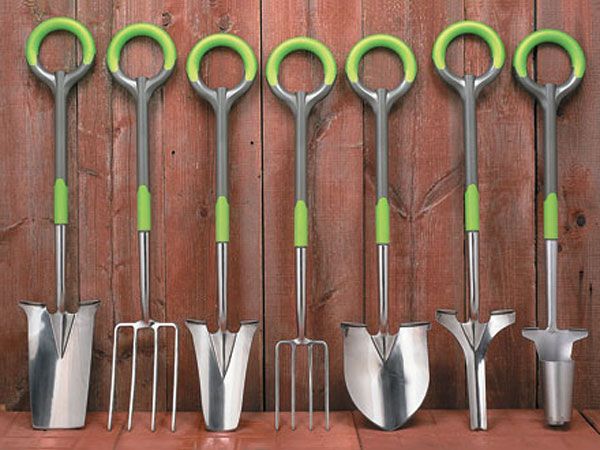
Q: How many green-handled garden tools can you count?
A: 7